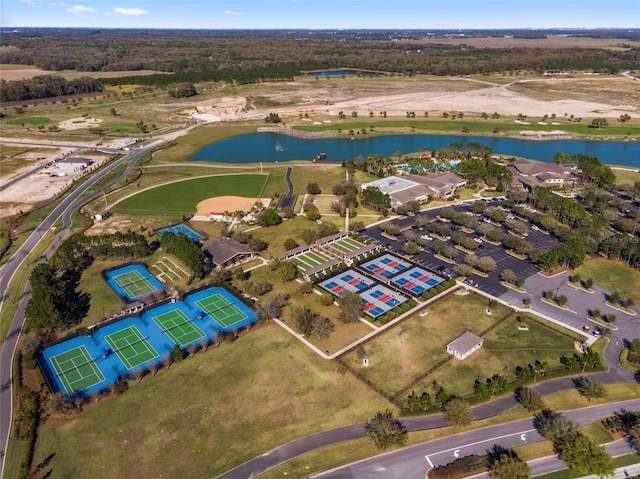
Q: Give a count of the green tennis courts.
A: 5